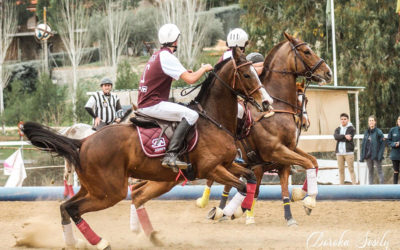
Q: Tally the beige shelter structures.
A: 1